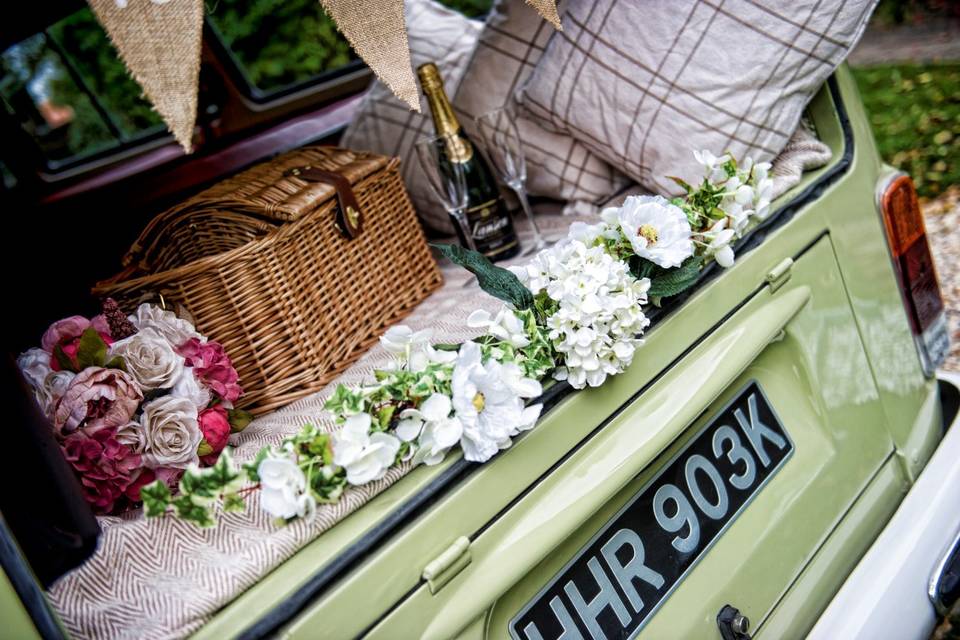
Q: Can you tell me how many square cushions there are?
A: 3